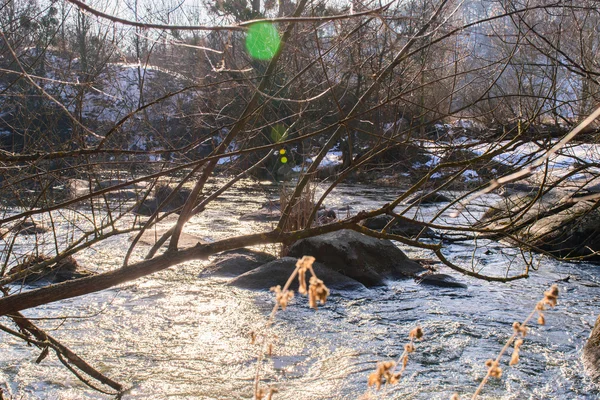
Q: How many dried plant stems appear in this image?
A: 3